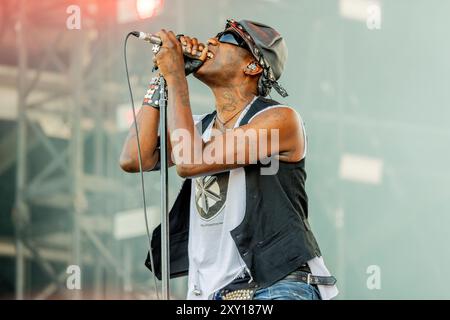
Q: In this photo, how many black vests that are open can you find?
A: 1